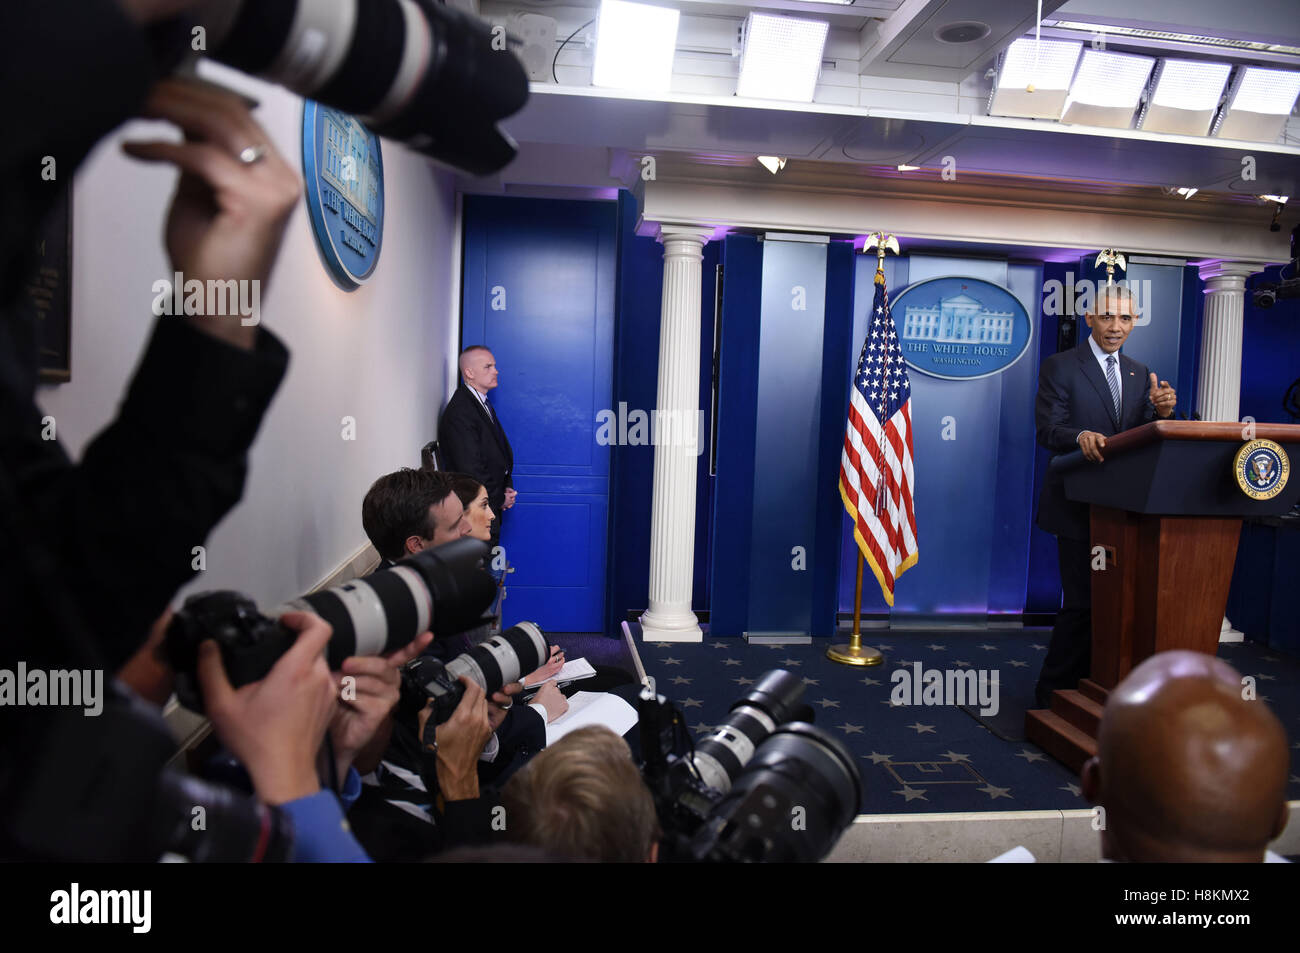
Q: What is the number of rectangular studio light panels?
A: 6